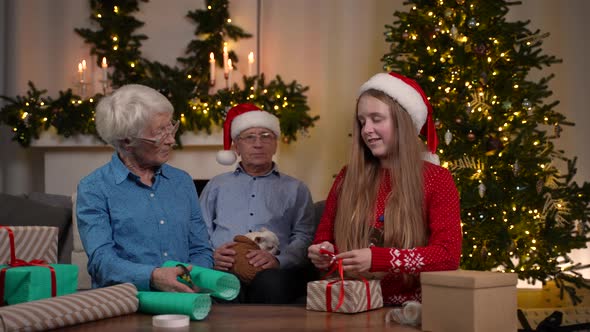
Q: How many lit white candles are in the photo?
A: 7